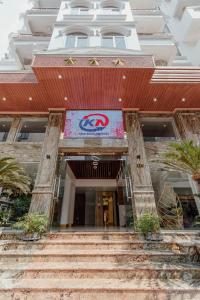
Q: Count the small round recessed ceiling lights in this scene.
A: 8